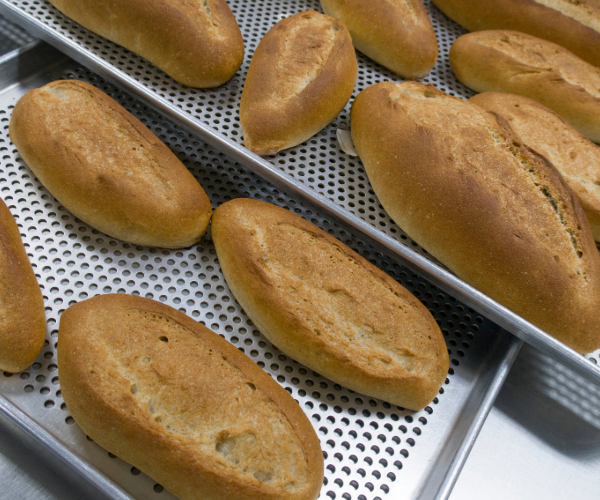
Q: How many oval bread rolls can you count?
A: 11